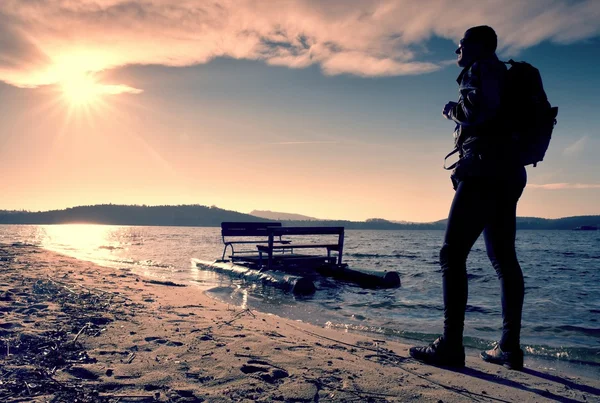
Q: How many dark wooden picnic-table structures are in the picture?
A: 1